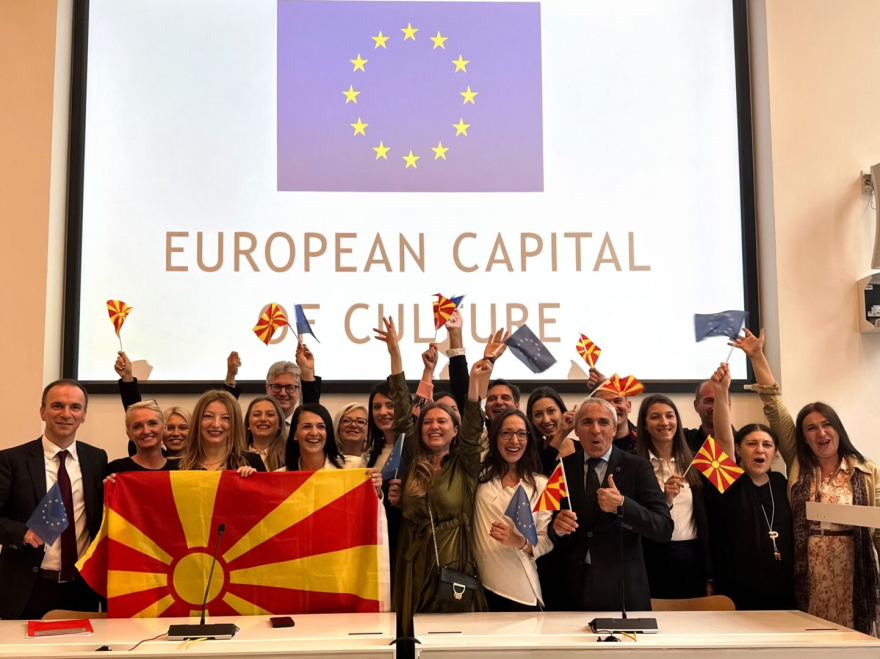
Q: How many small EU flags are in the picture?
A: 7